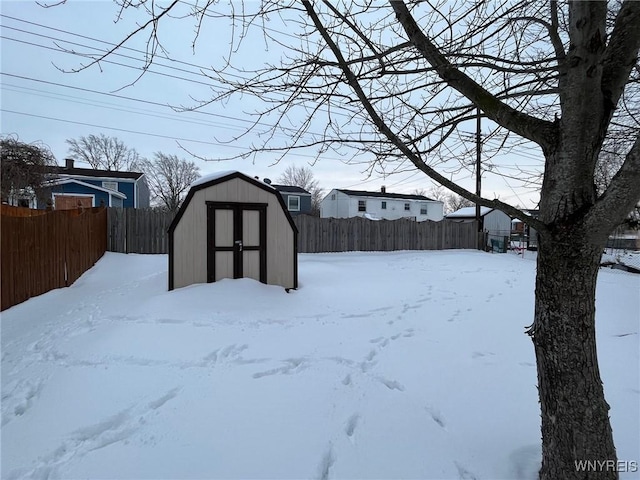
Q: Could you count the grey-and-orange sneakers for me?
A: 0